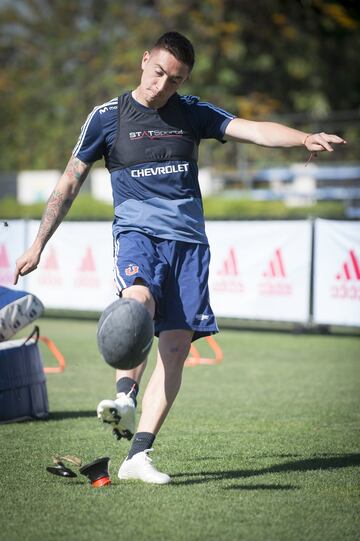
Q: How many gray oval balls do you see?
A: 1